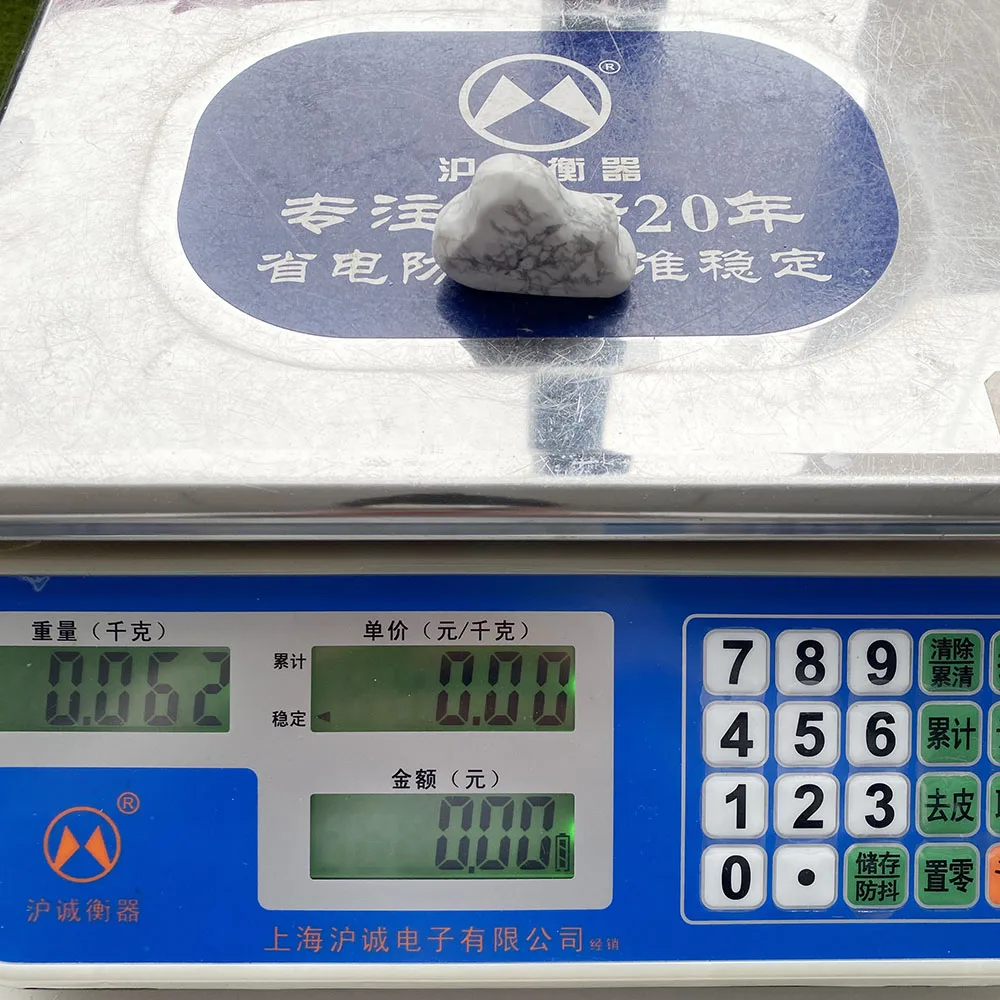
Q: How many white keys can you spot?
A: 11